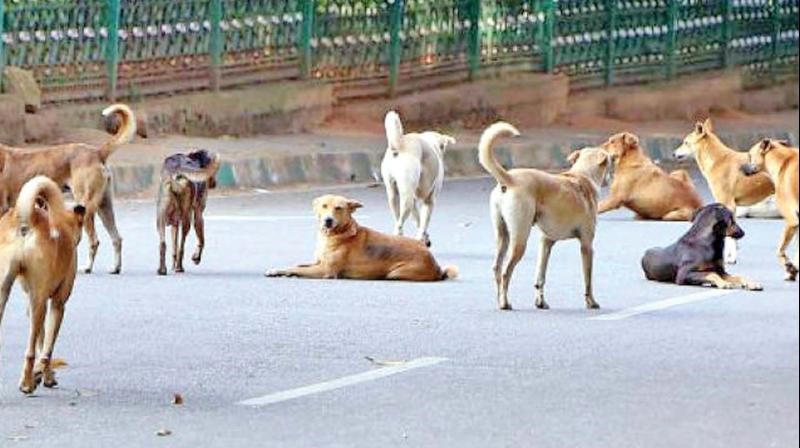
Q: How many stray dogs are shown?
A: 10